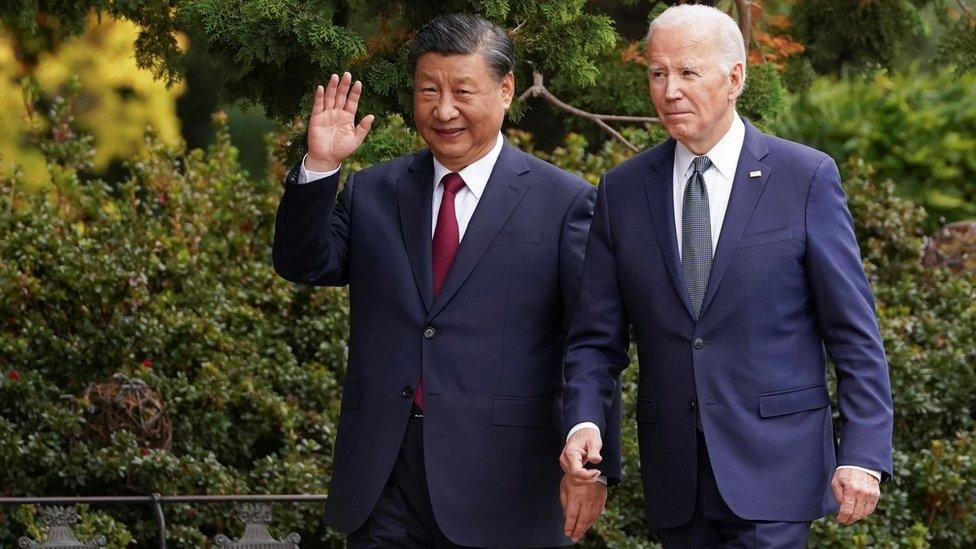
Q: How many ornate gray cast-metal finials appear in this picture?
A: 2